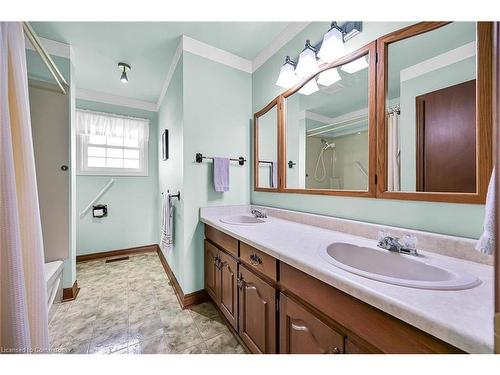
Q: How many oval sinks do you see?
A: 2